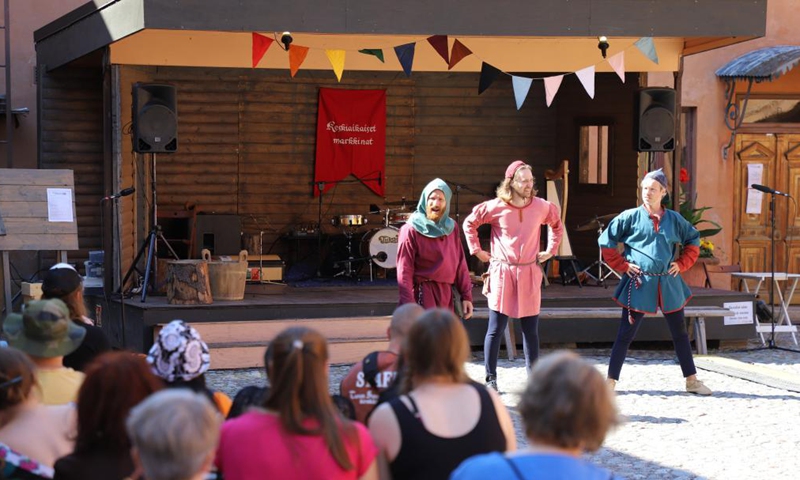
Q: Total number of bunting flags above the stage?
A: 13